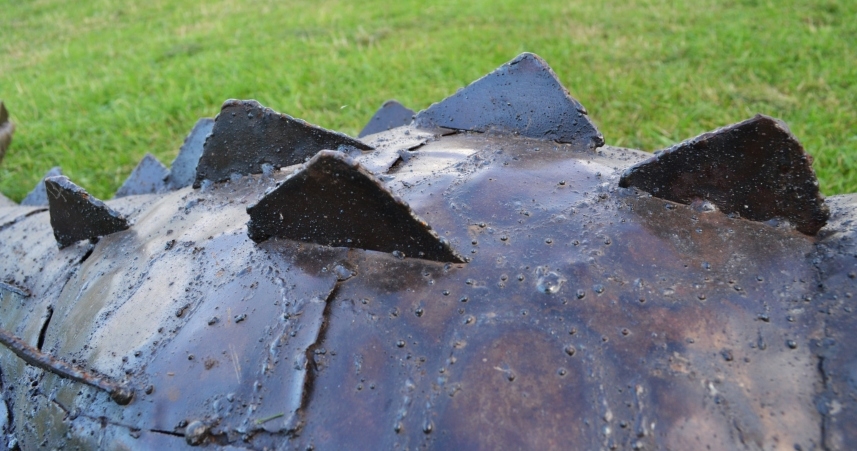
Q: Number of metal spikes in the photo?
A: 9